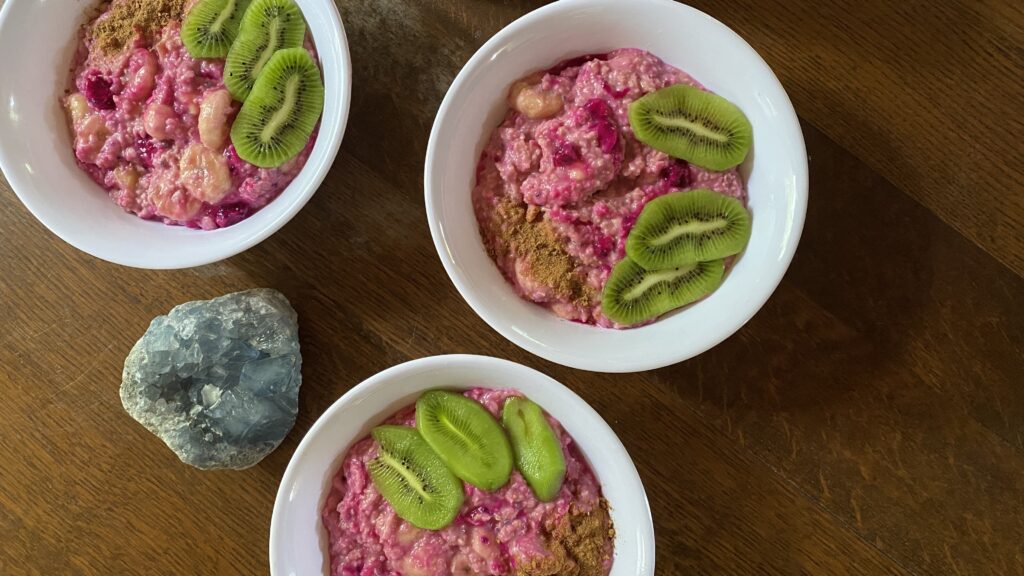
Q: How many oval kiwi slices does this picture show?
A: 9